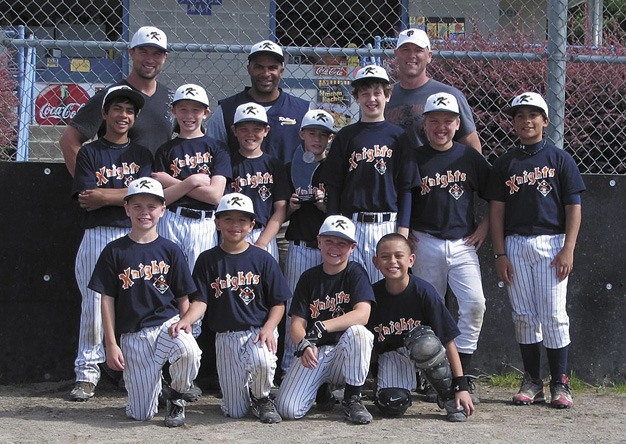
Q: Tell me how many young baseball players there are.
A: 11